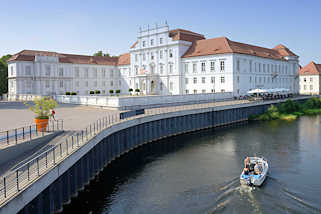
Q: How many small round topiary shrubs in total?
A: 8